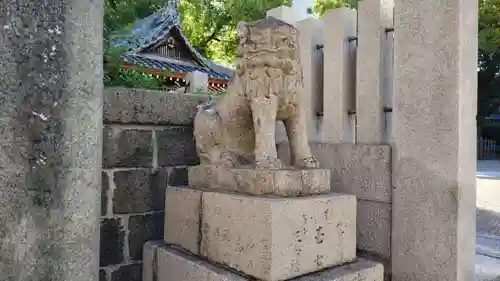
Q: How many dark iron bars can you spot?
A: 6